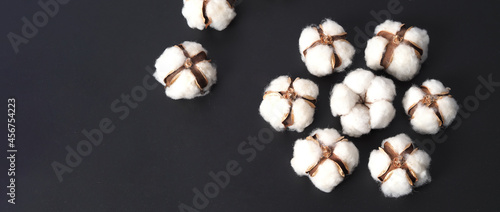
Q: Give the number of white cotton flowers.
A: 9